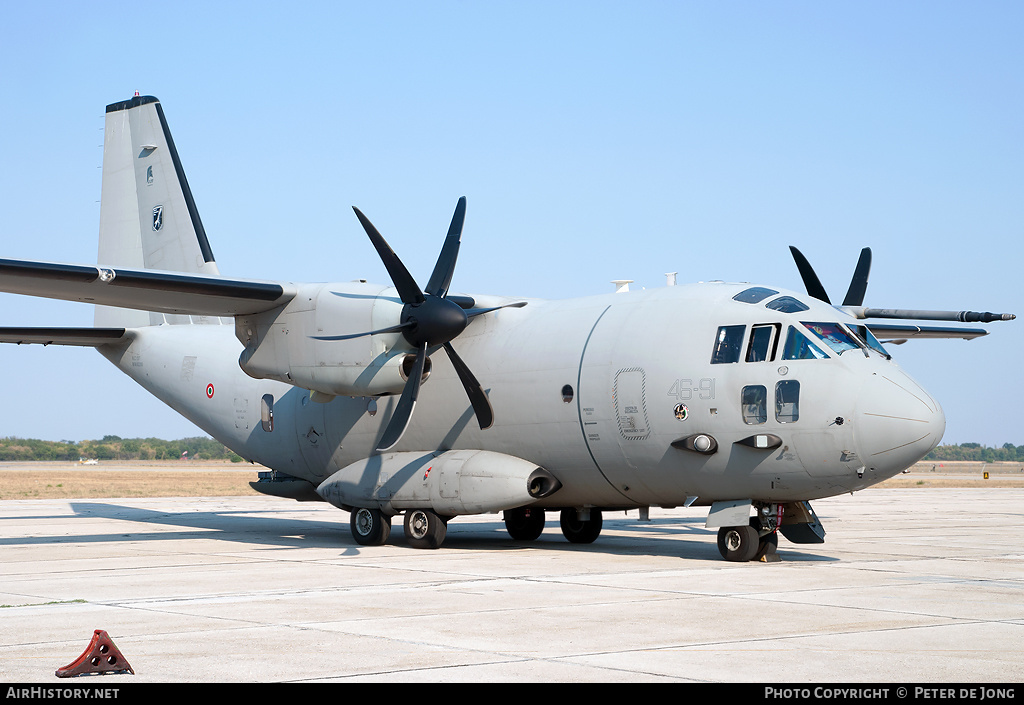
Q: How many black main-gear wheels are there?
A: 4